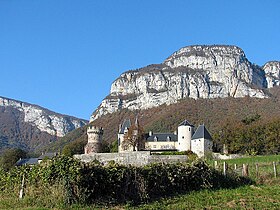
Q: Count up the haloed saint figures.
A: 0